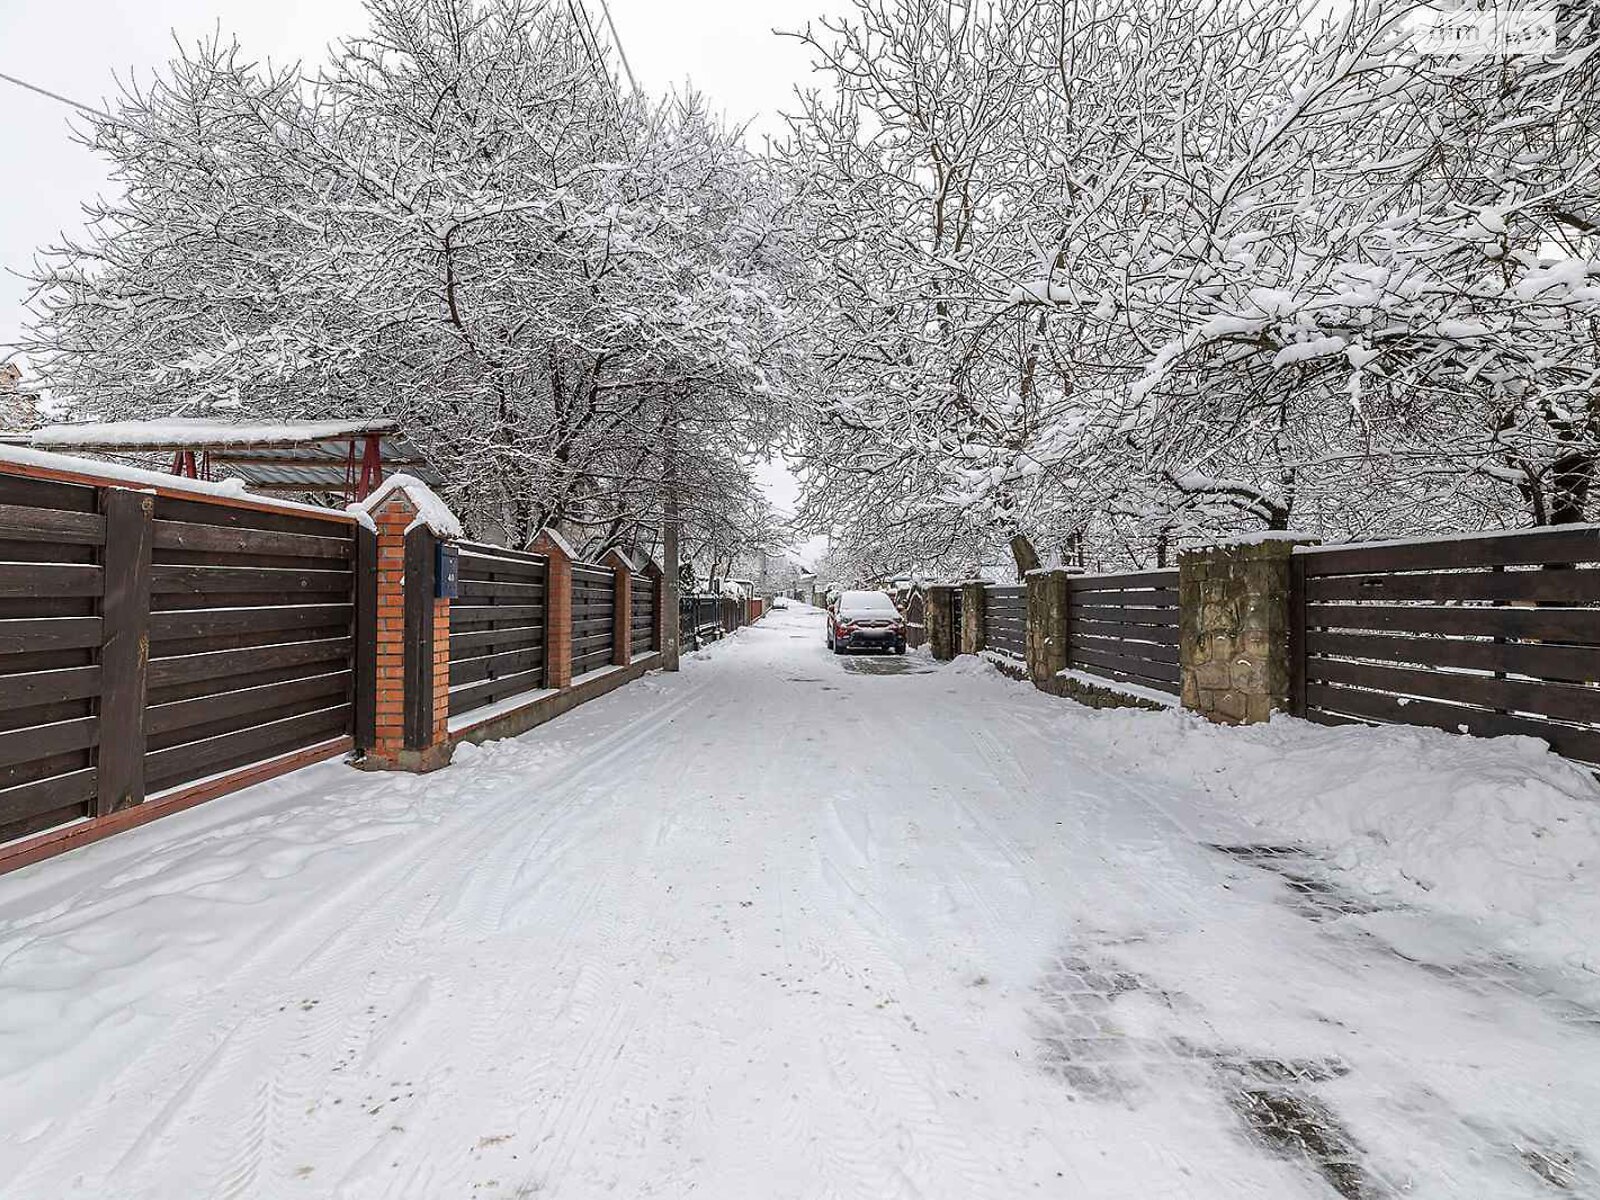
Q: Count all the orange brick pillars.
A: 4